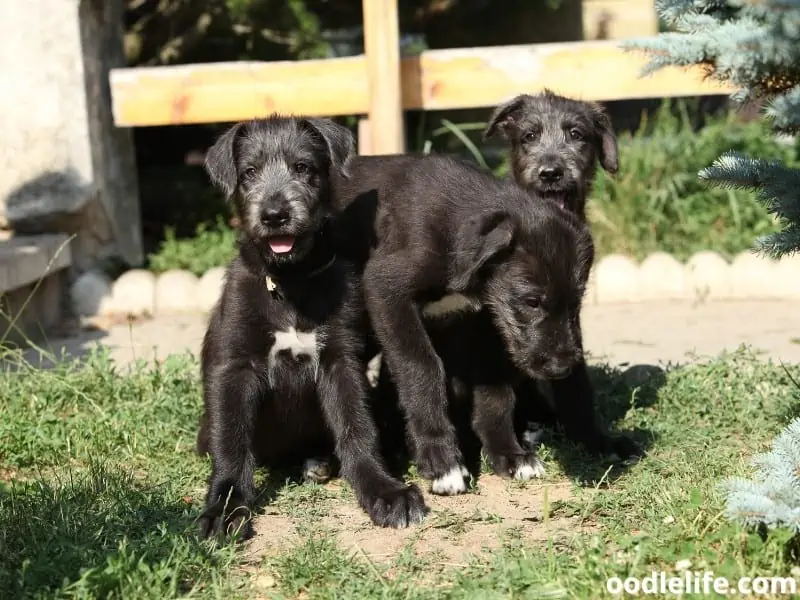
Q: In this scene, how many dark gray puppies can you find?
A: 3